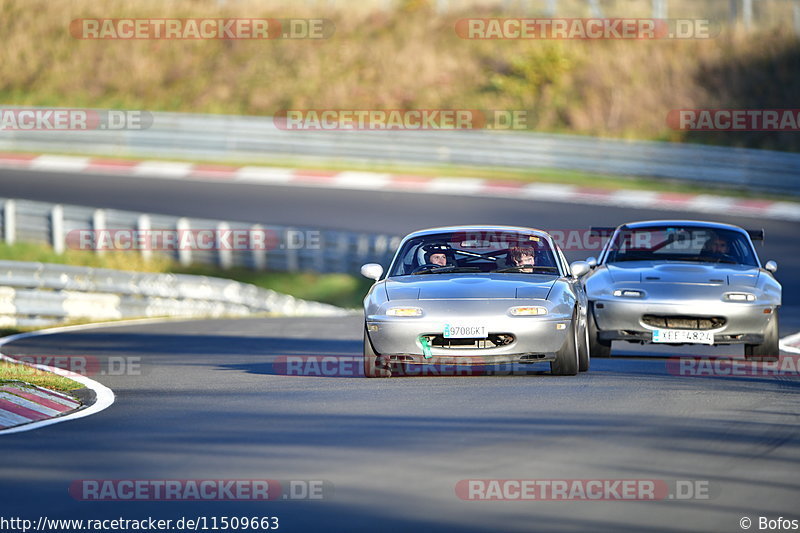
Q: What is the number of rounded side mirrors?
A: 4